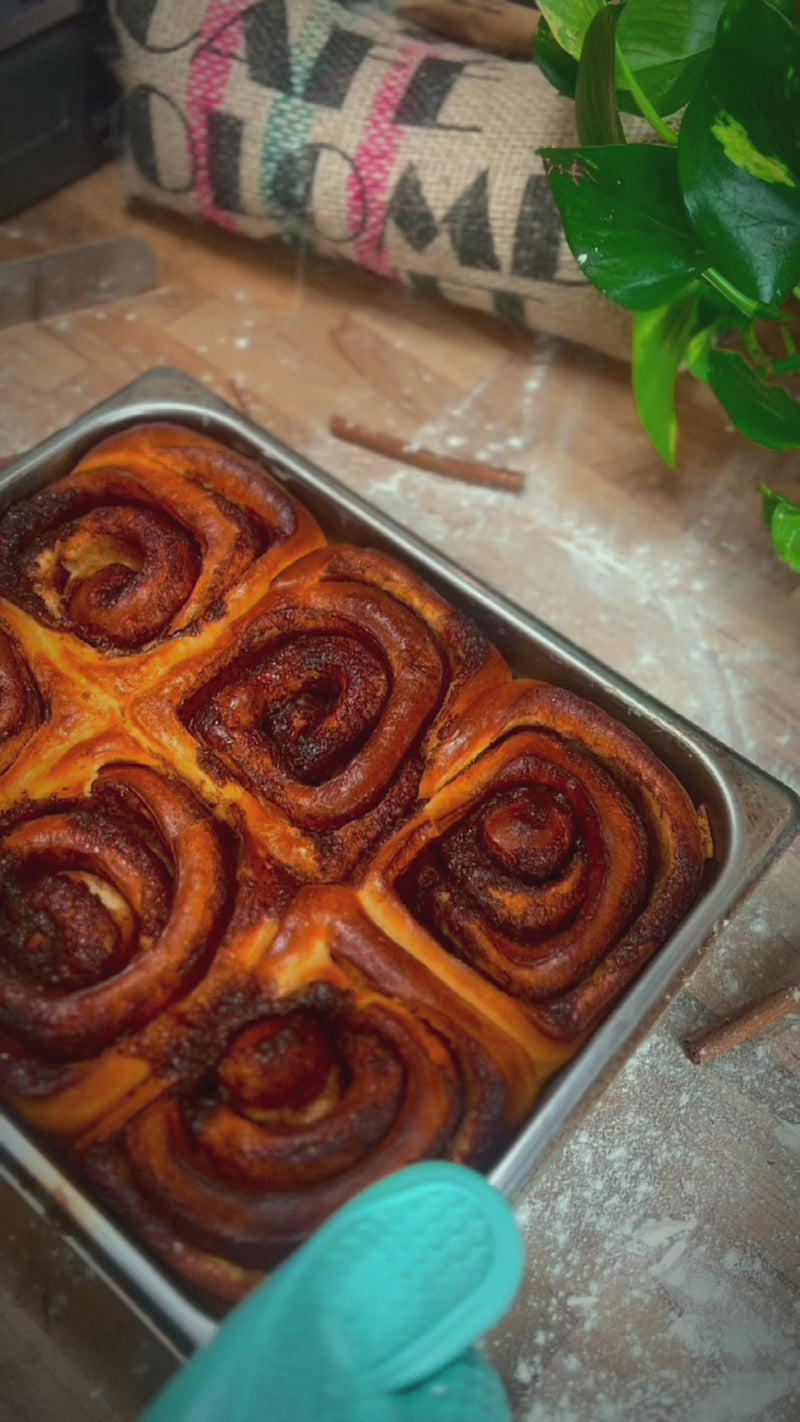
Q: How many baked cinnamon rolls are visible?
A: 6